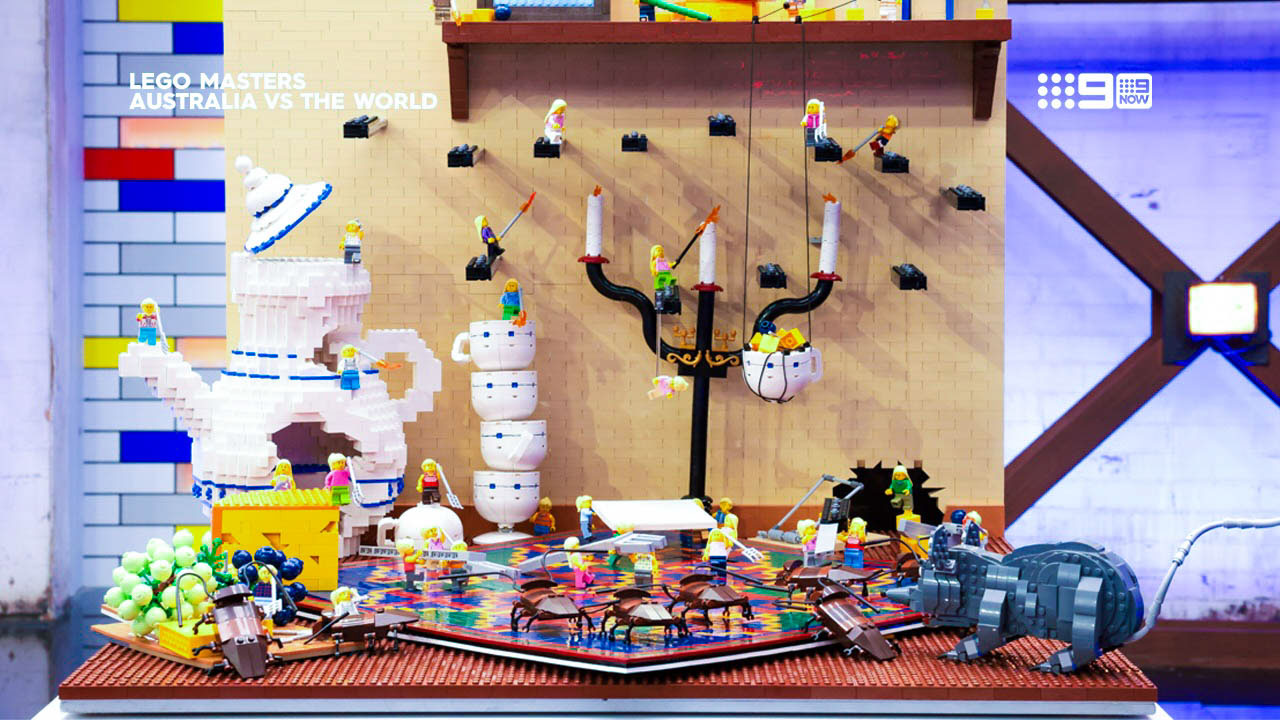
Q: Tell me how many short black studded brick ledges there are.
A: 12